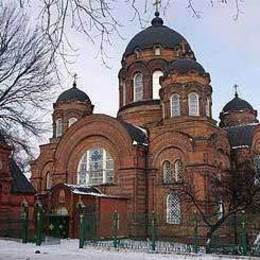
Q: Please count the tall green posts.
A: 7